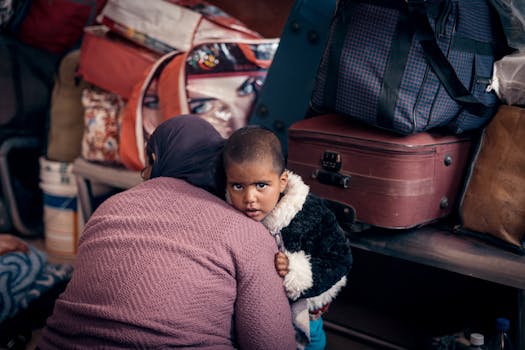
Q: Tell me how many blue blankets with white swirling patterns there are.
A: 1